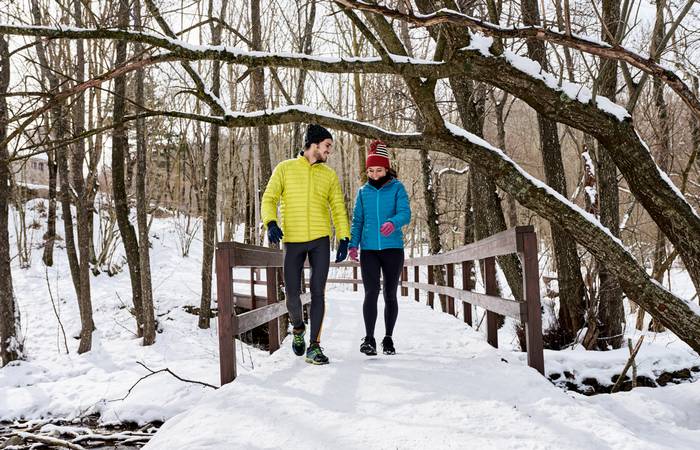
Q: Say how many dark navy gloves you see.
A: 2